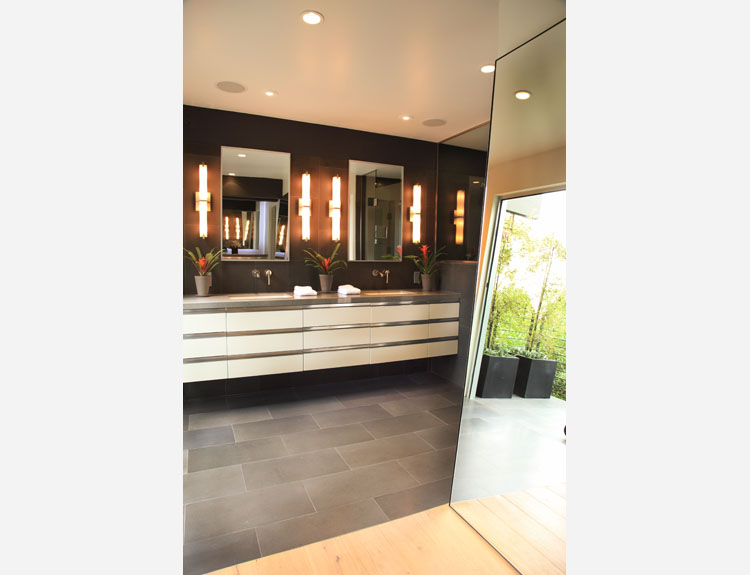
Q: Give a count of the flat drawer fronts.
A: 15